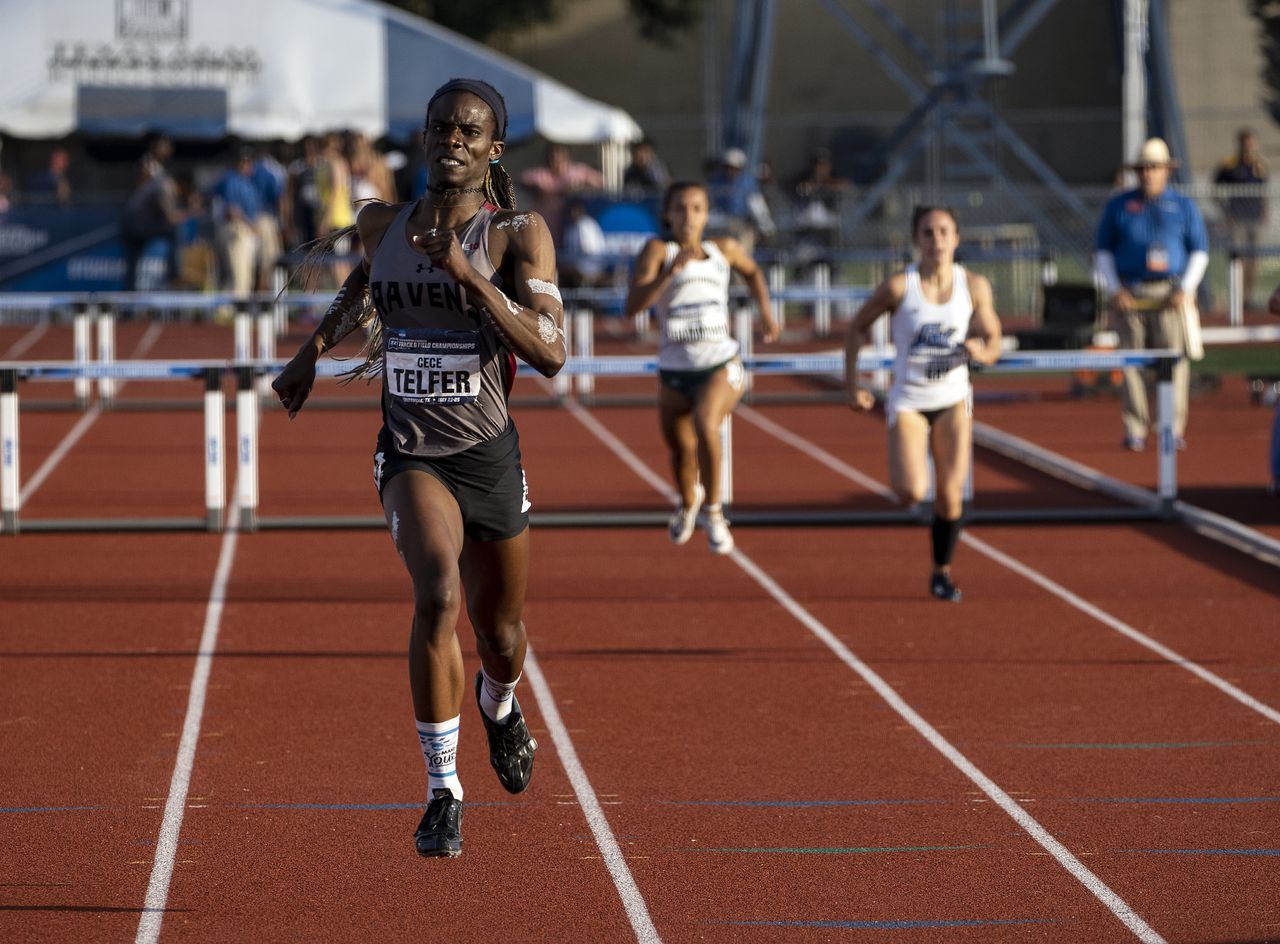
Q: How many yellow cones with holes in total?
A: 0